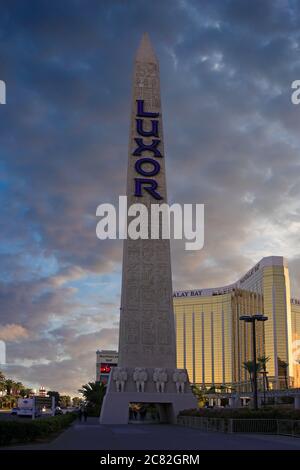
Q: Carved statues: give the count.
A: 4